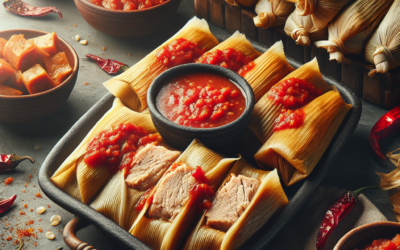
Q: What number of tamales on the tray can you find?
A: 9